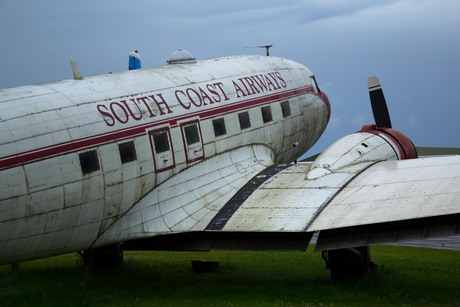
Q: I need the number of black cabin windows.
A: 8